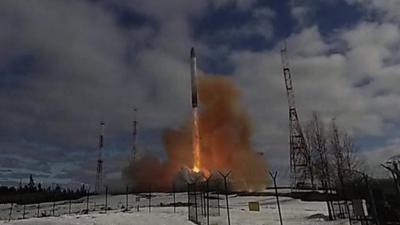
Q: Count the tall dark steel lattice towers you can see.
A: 3